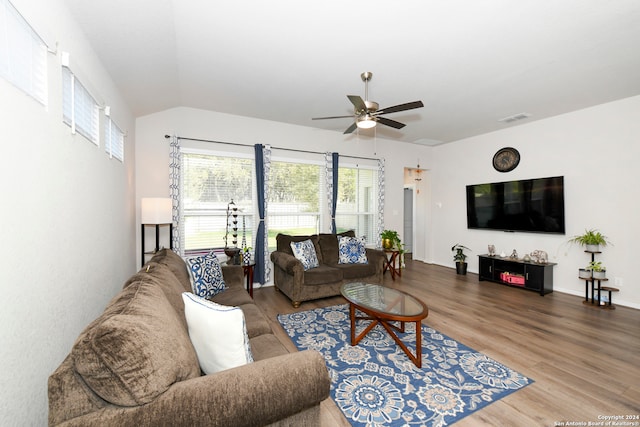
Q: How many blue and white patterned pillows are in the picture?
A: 3